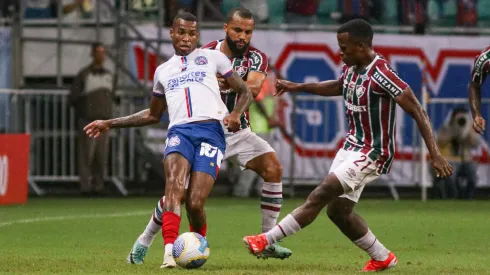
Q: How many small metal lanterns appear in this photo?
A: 0